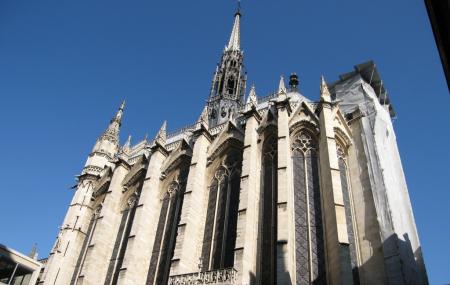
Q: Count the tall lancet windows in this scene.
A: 7